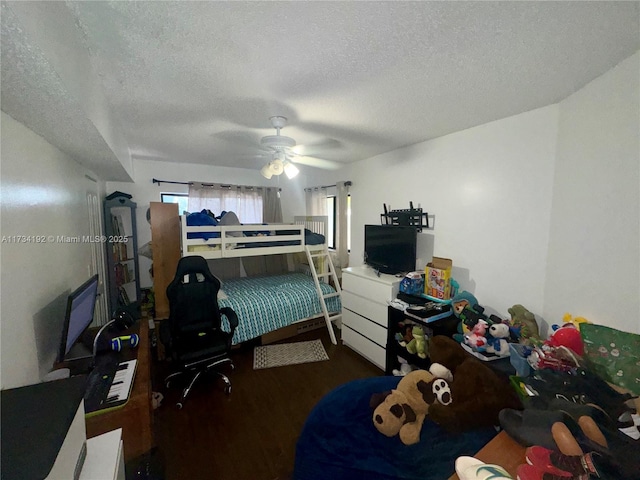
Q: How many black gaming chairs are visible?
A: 1